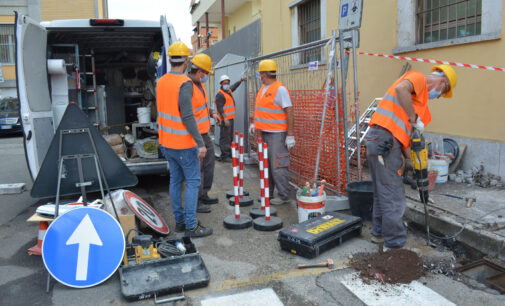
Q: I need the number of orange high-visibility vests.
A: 5